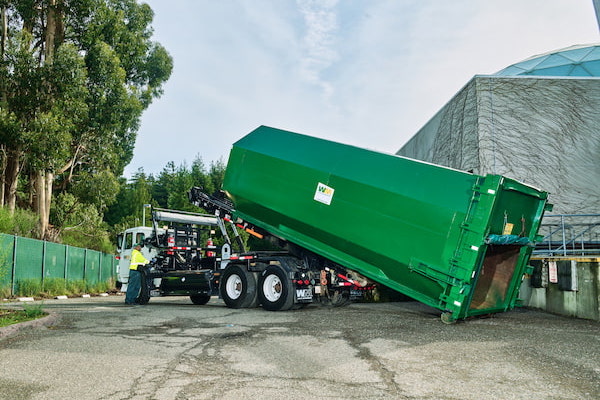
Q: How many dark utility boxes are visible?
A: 2